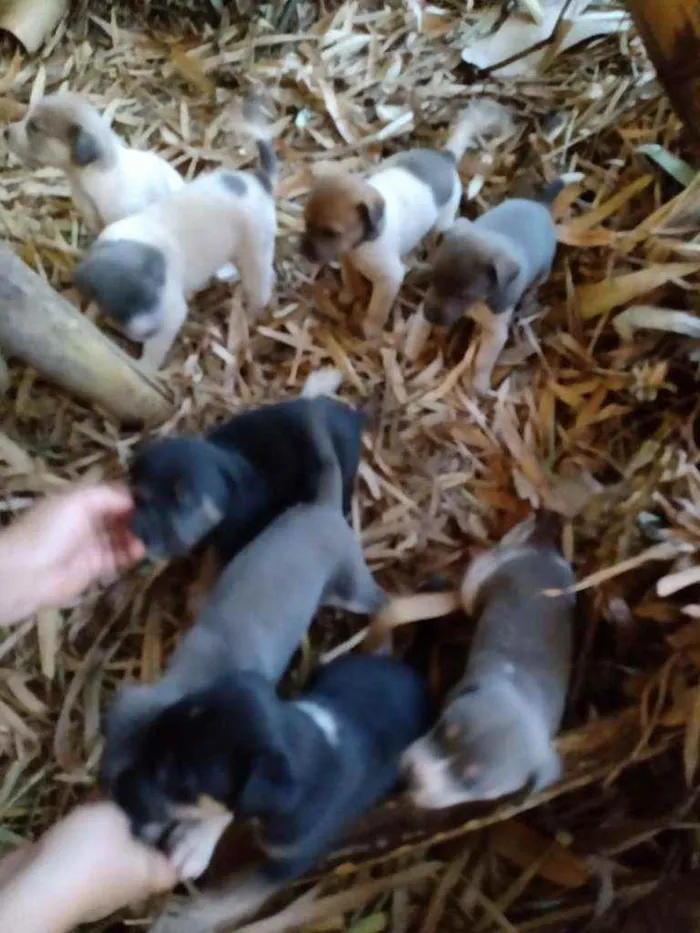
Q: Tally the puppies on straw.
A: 8